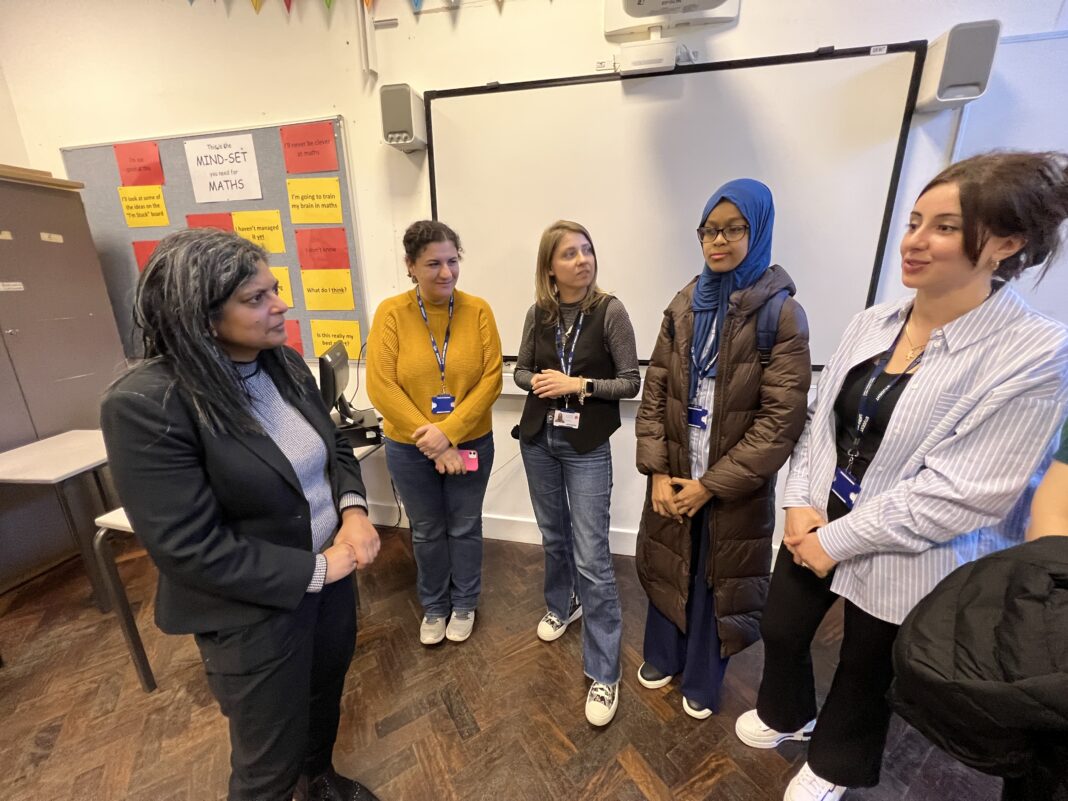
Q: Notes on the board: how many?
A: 13